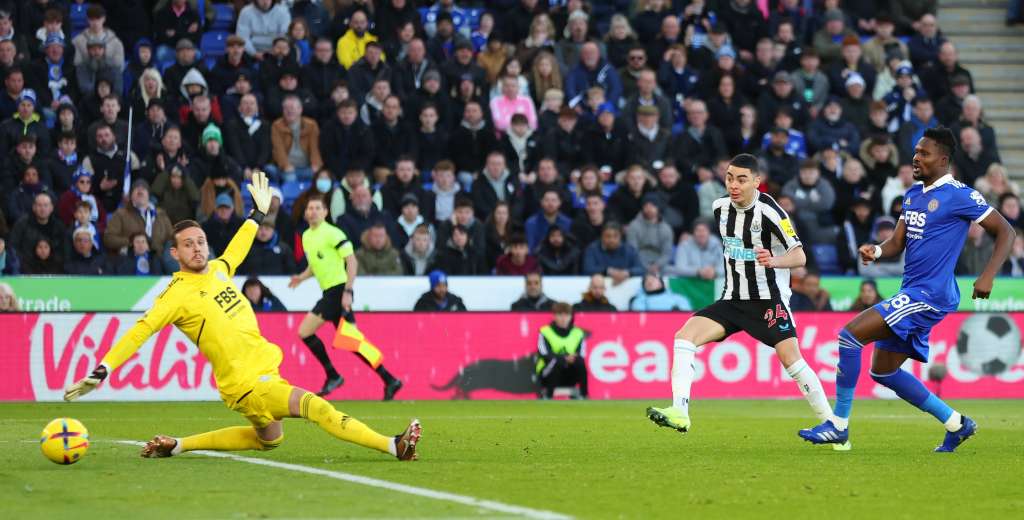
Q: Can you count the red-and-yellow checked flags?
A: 1